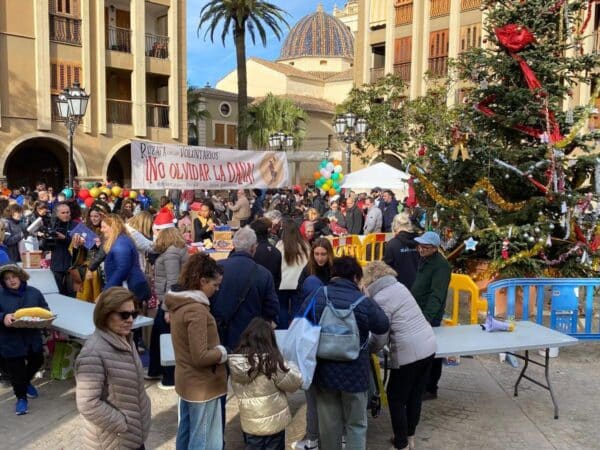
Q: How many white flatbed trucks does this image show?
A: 0